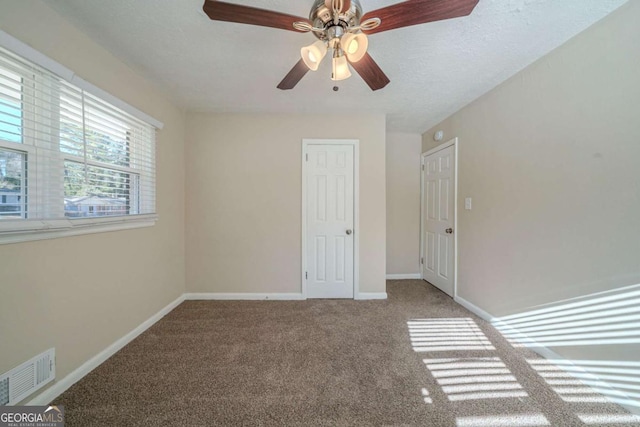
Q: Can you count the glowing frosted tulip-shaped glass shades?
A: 3